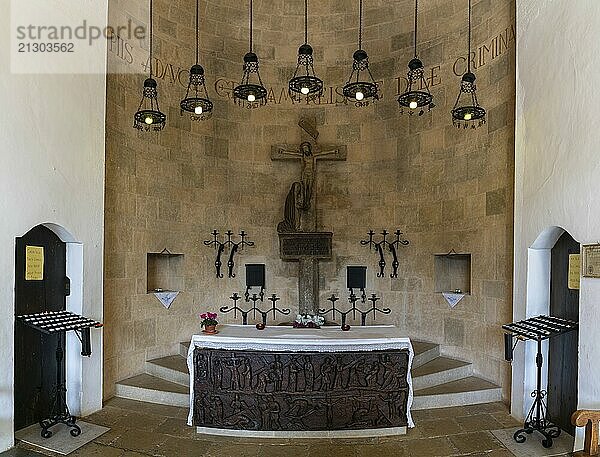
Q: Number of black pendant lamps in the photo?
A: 7